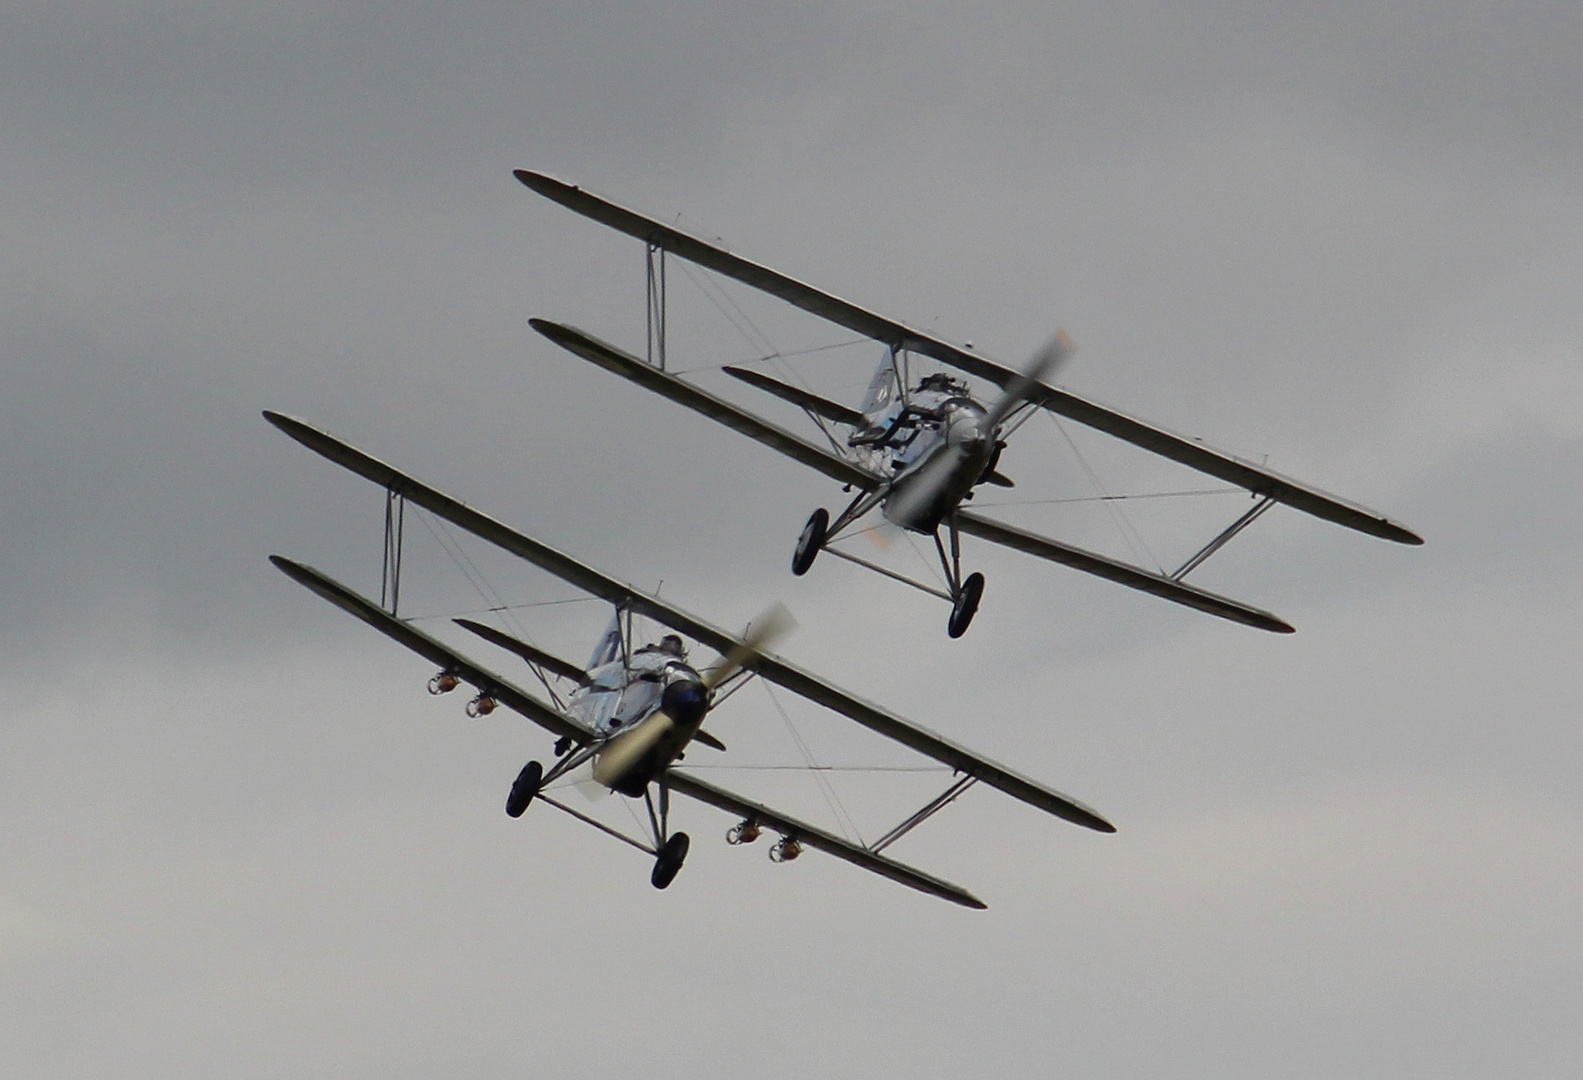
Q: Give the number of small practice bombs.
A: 4